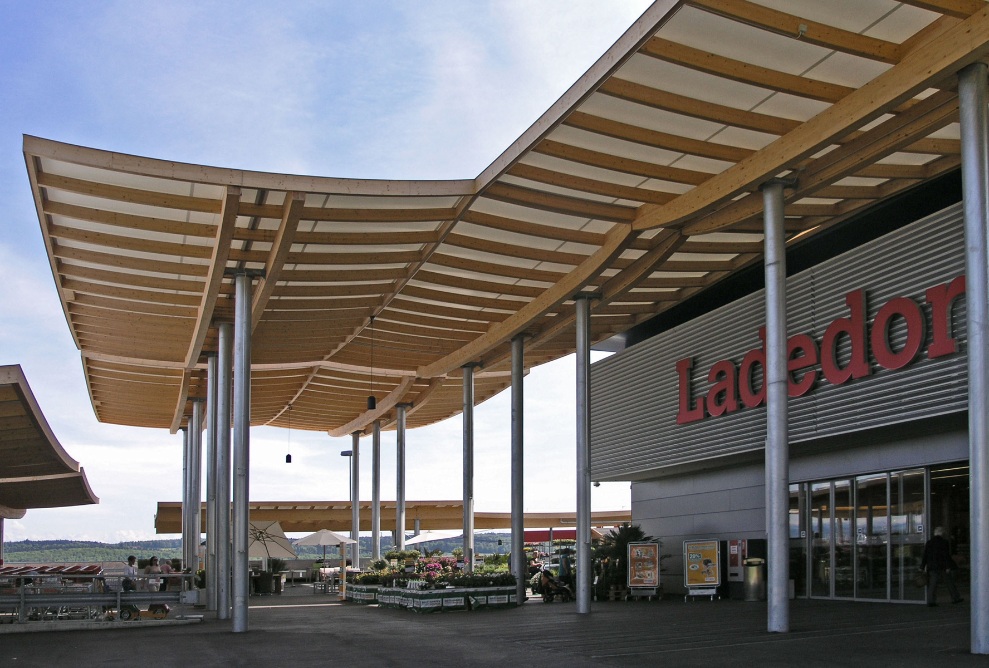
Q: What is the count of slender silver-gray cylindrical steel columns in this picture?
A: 14